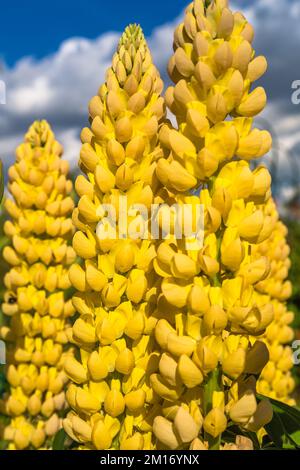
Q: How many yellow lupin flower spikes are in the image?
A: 4